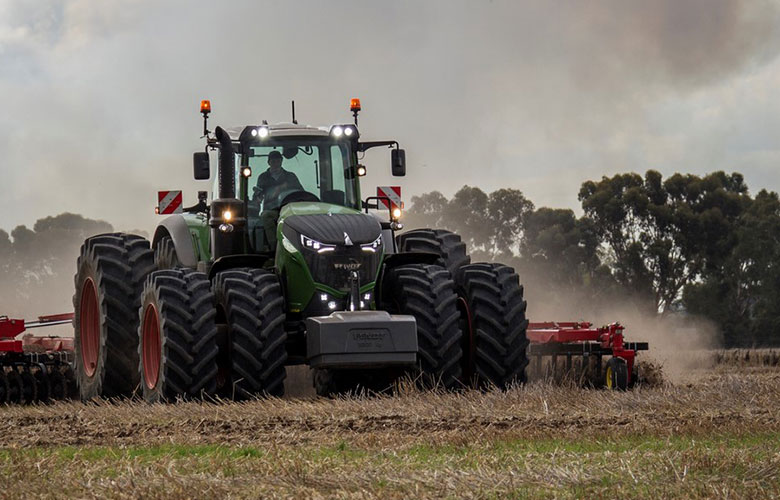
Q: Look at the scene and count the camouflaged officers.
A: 0